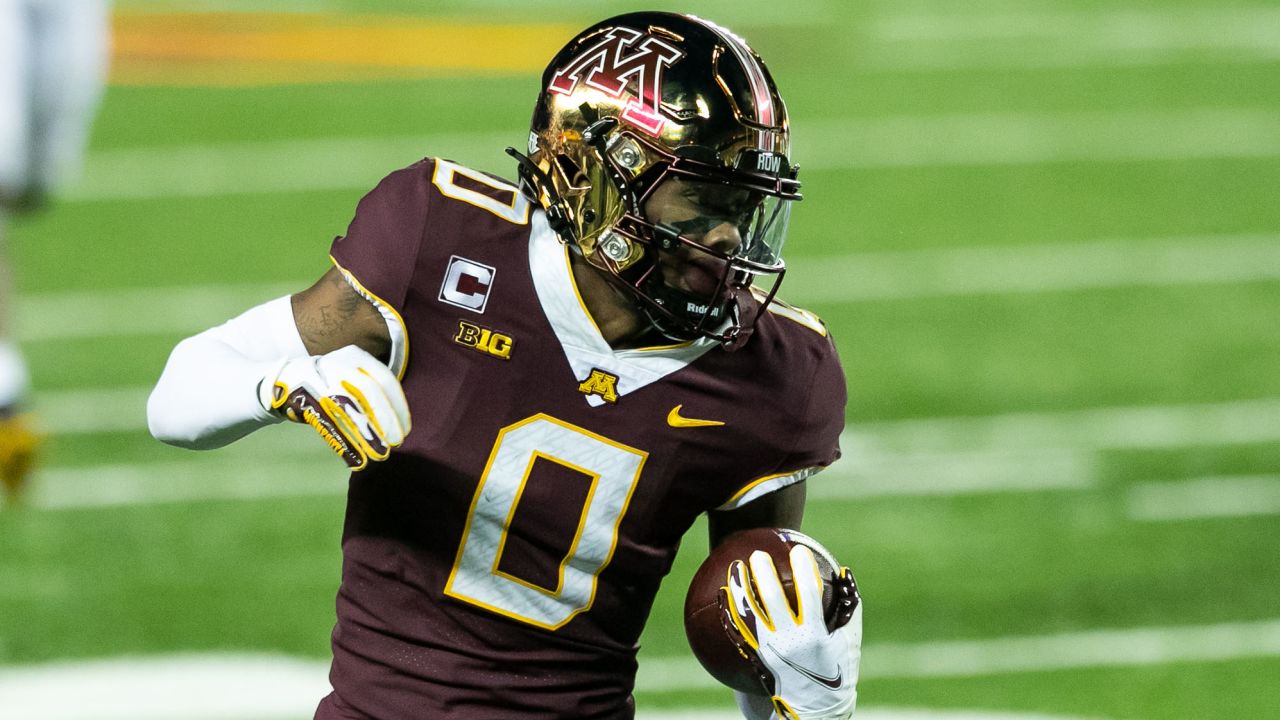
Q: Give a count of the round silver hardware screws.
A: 2